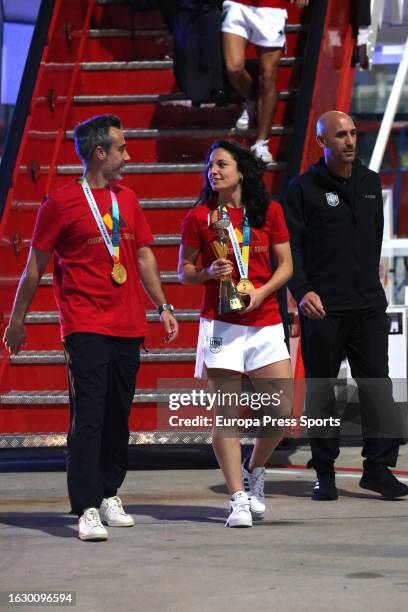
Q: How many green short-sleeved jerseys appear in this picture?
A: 0